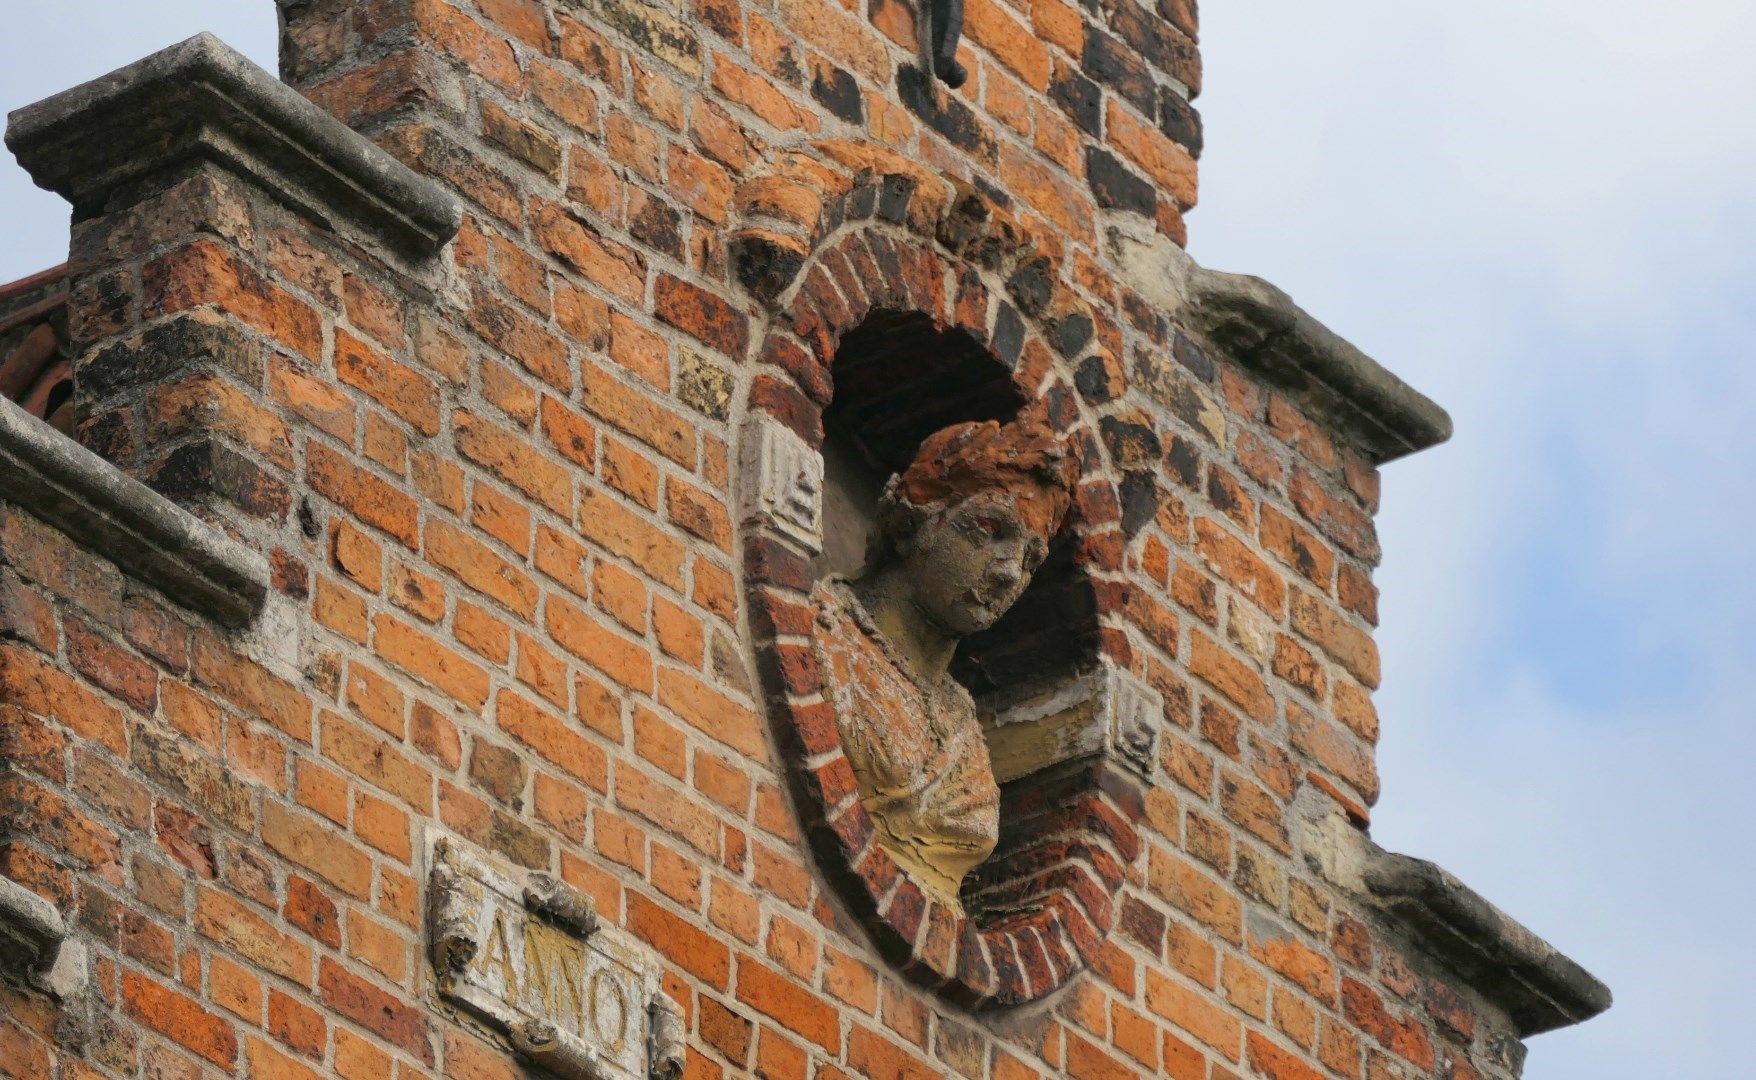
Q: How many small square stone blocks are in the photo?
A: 2